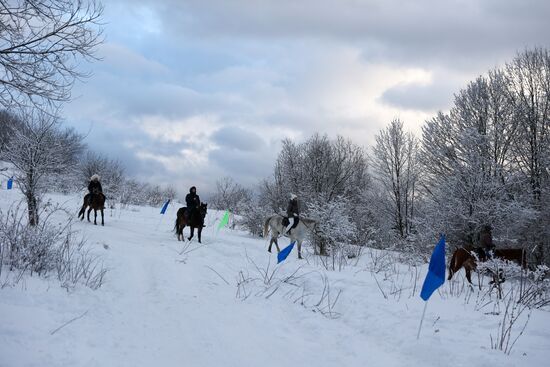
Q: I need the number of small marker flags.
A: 5